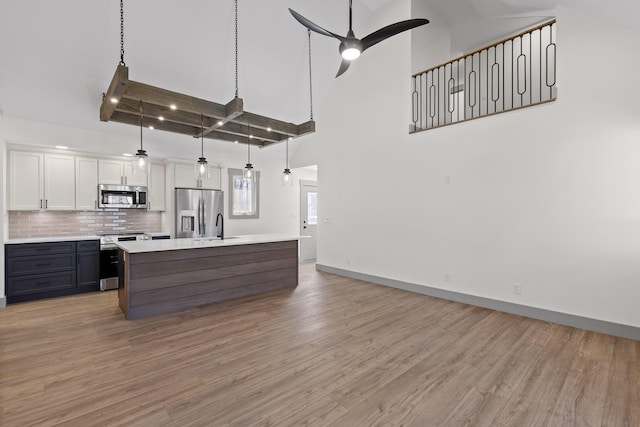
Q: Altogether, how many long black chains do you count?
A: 3